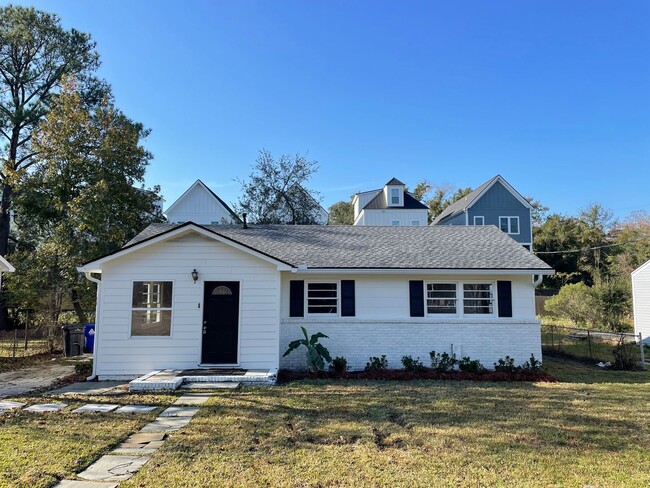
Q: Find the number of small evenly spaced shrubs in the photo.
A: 7